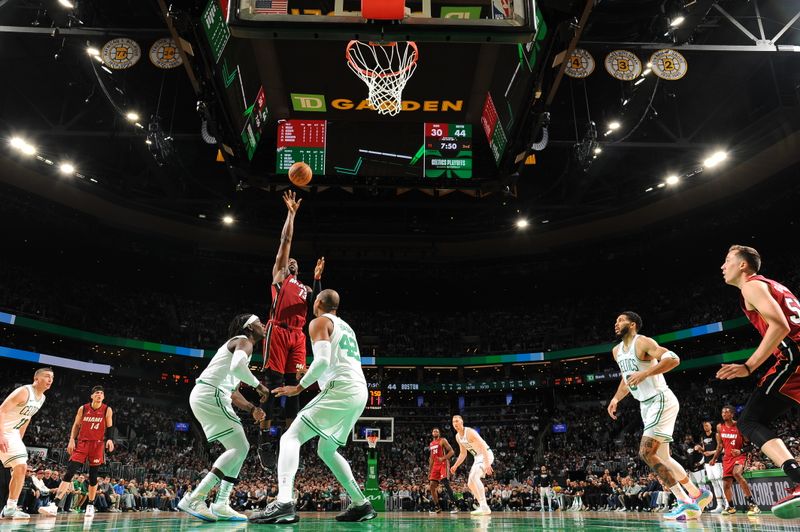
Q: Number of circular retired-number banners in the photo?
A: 5